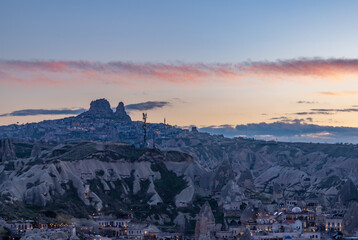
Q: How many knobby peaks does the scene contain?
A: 2